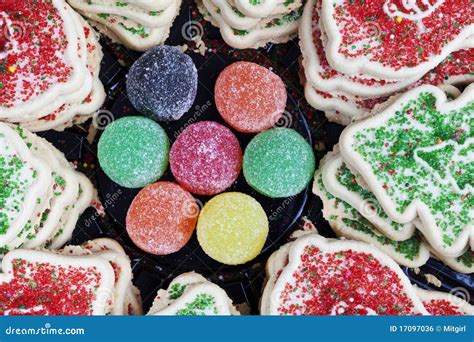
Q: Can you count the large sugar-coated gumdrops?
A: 7